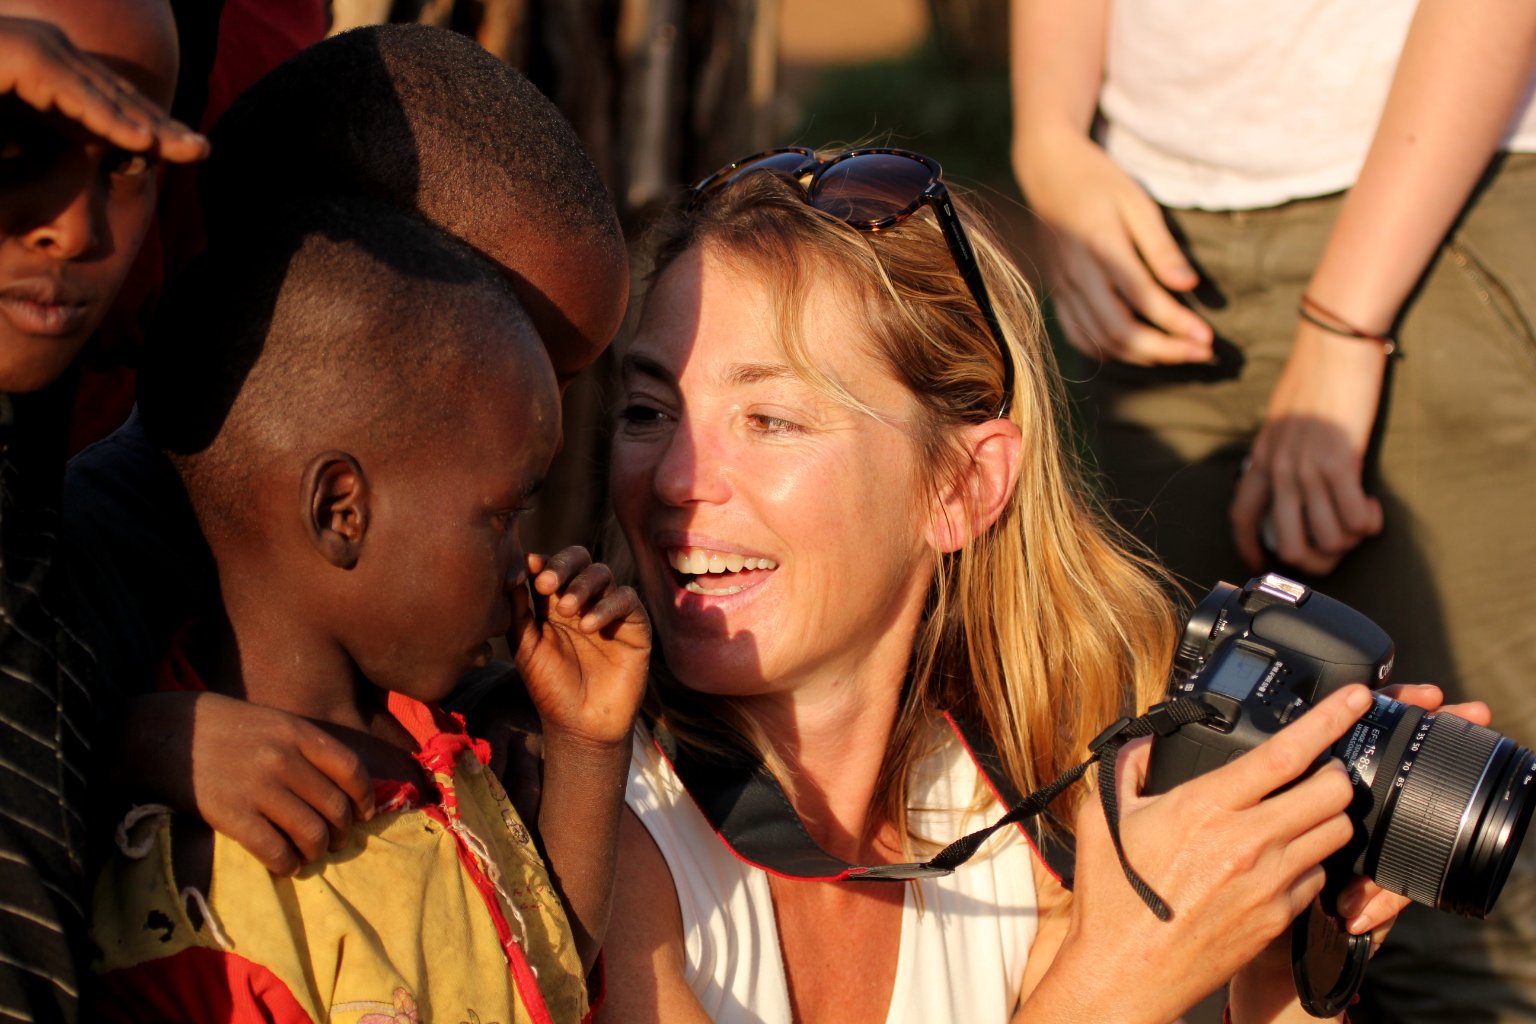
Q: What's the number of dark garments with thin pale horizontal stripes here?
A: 1